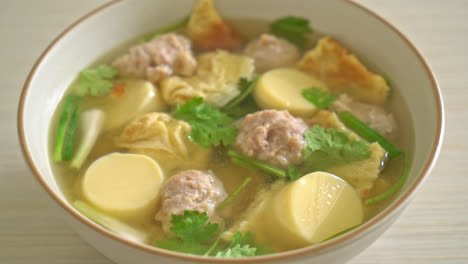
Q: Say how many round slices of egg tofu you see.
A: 4